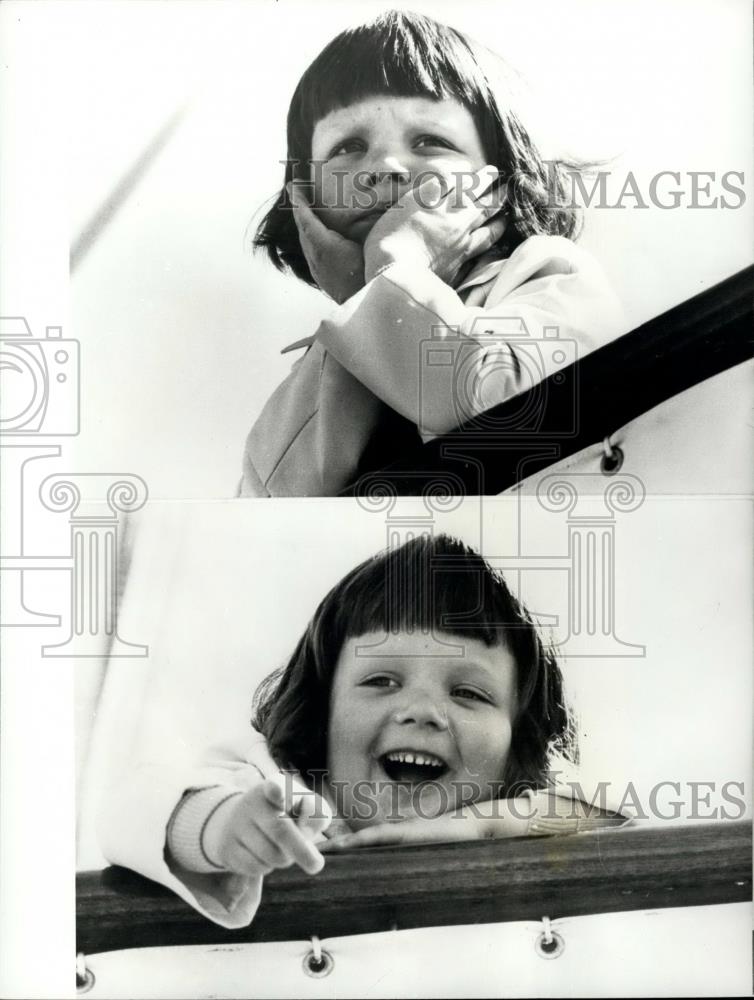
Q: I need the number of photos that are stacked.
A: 2